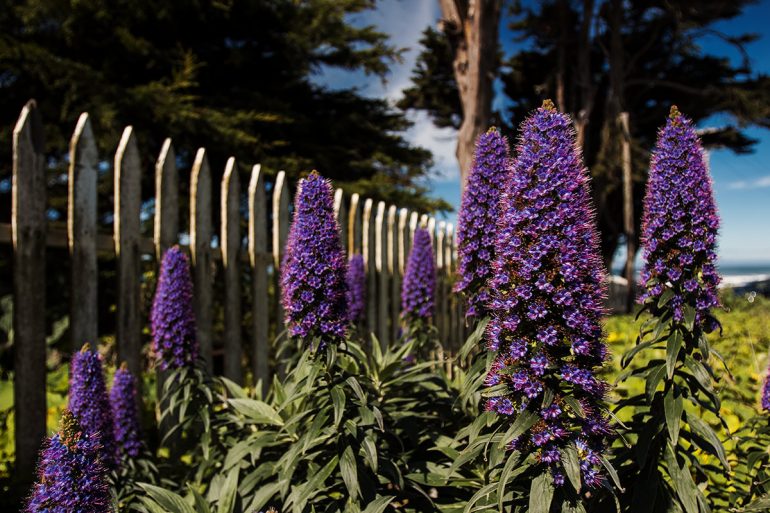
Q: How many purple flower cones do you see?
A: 11